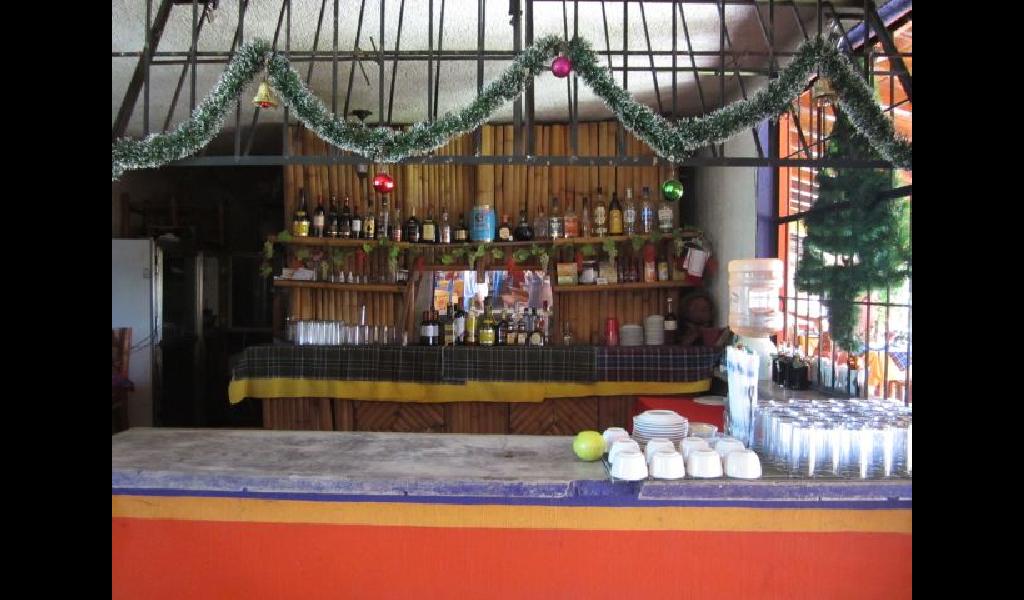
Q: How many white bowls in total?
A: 9